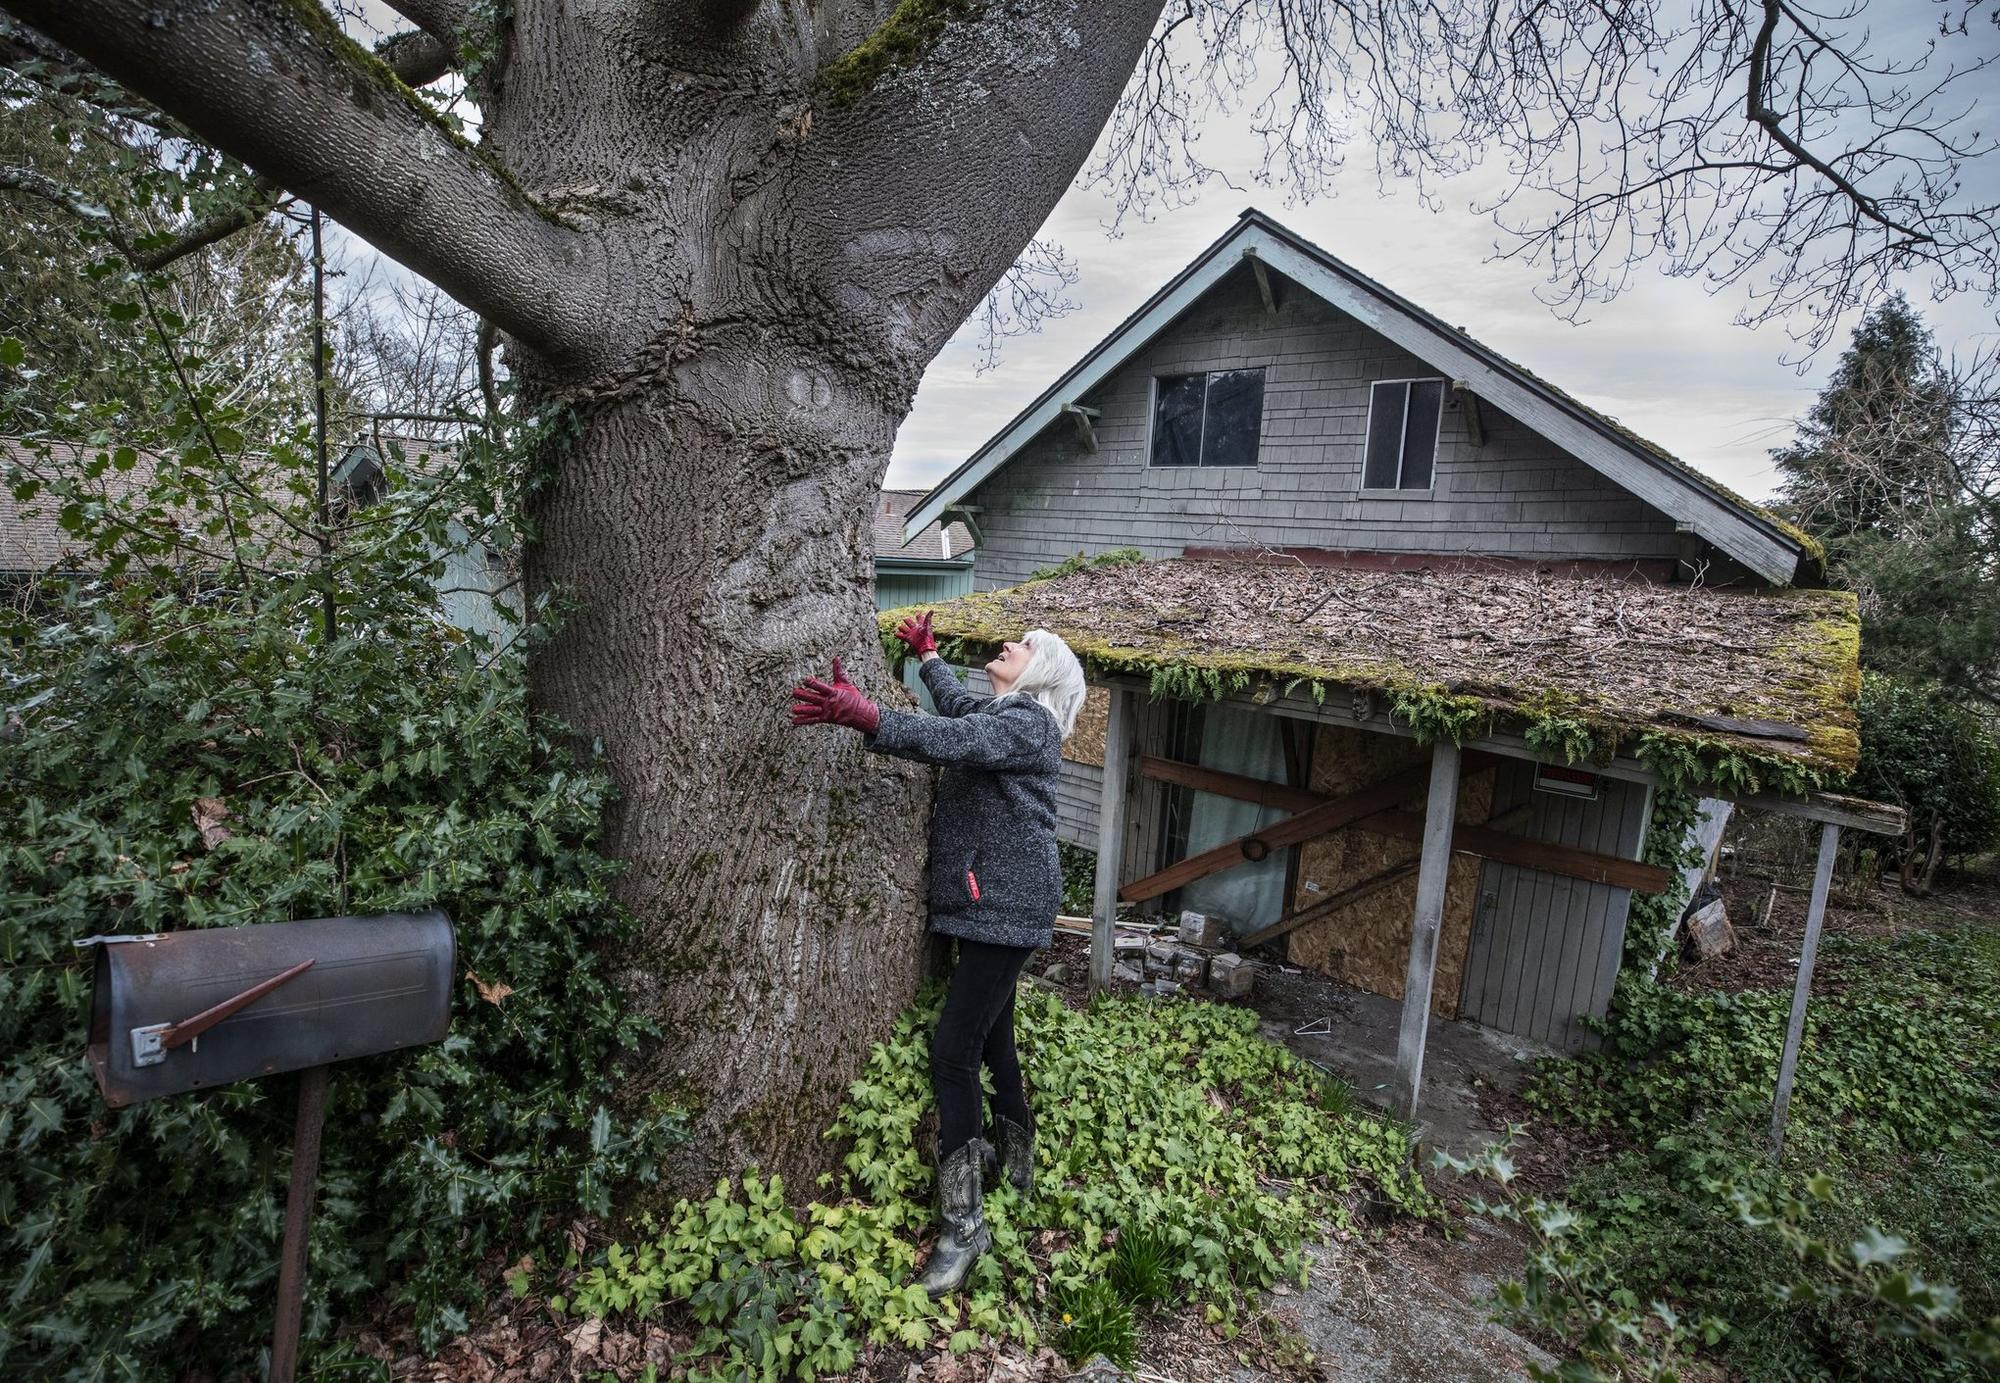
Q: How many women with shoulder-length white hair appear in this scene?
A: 1